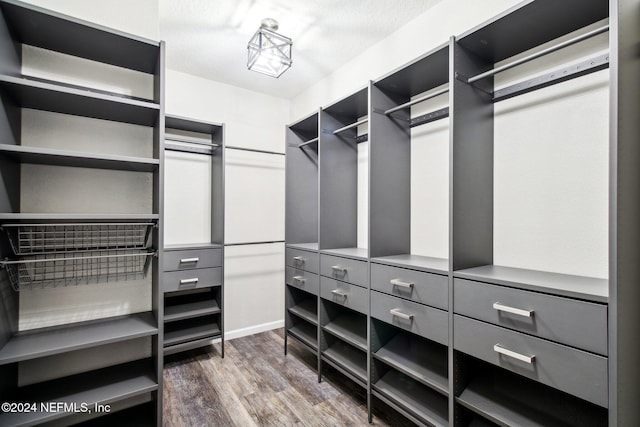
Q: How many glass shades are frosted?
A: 0